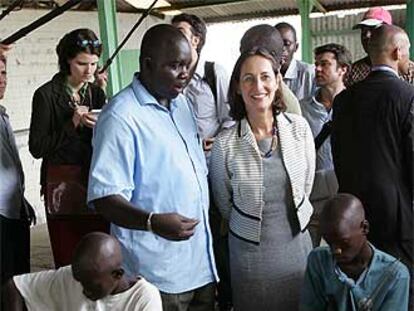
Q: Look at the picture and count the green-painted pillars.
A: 3